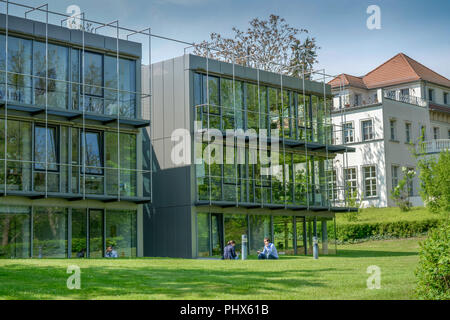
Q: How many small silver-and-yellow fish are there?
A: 0